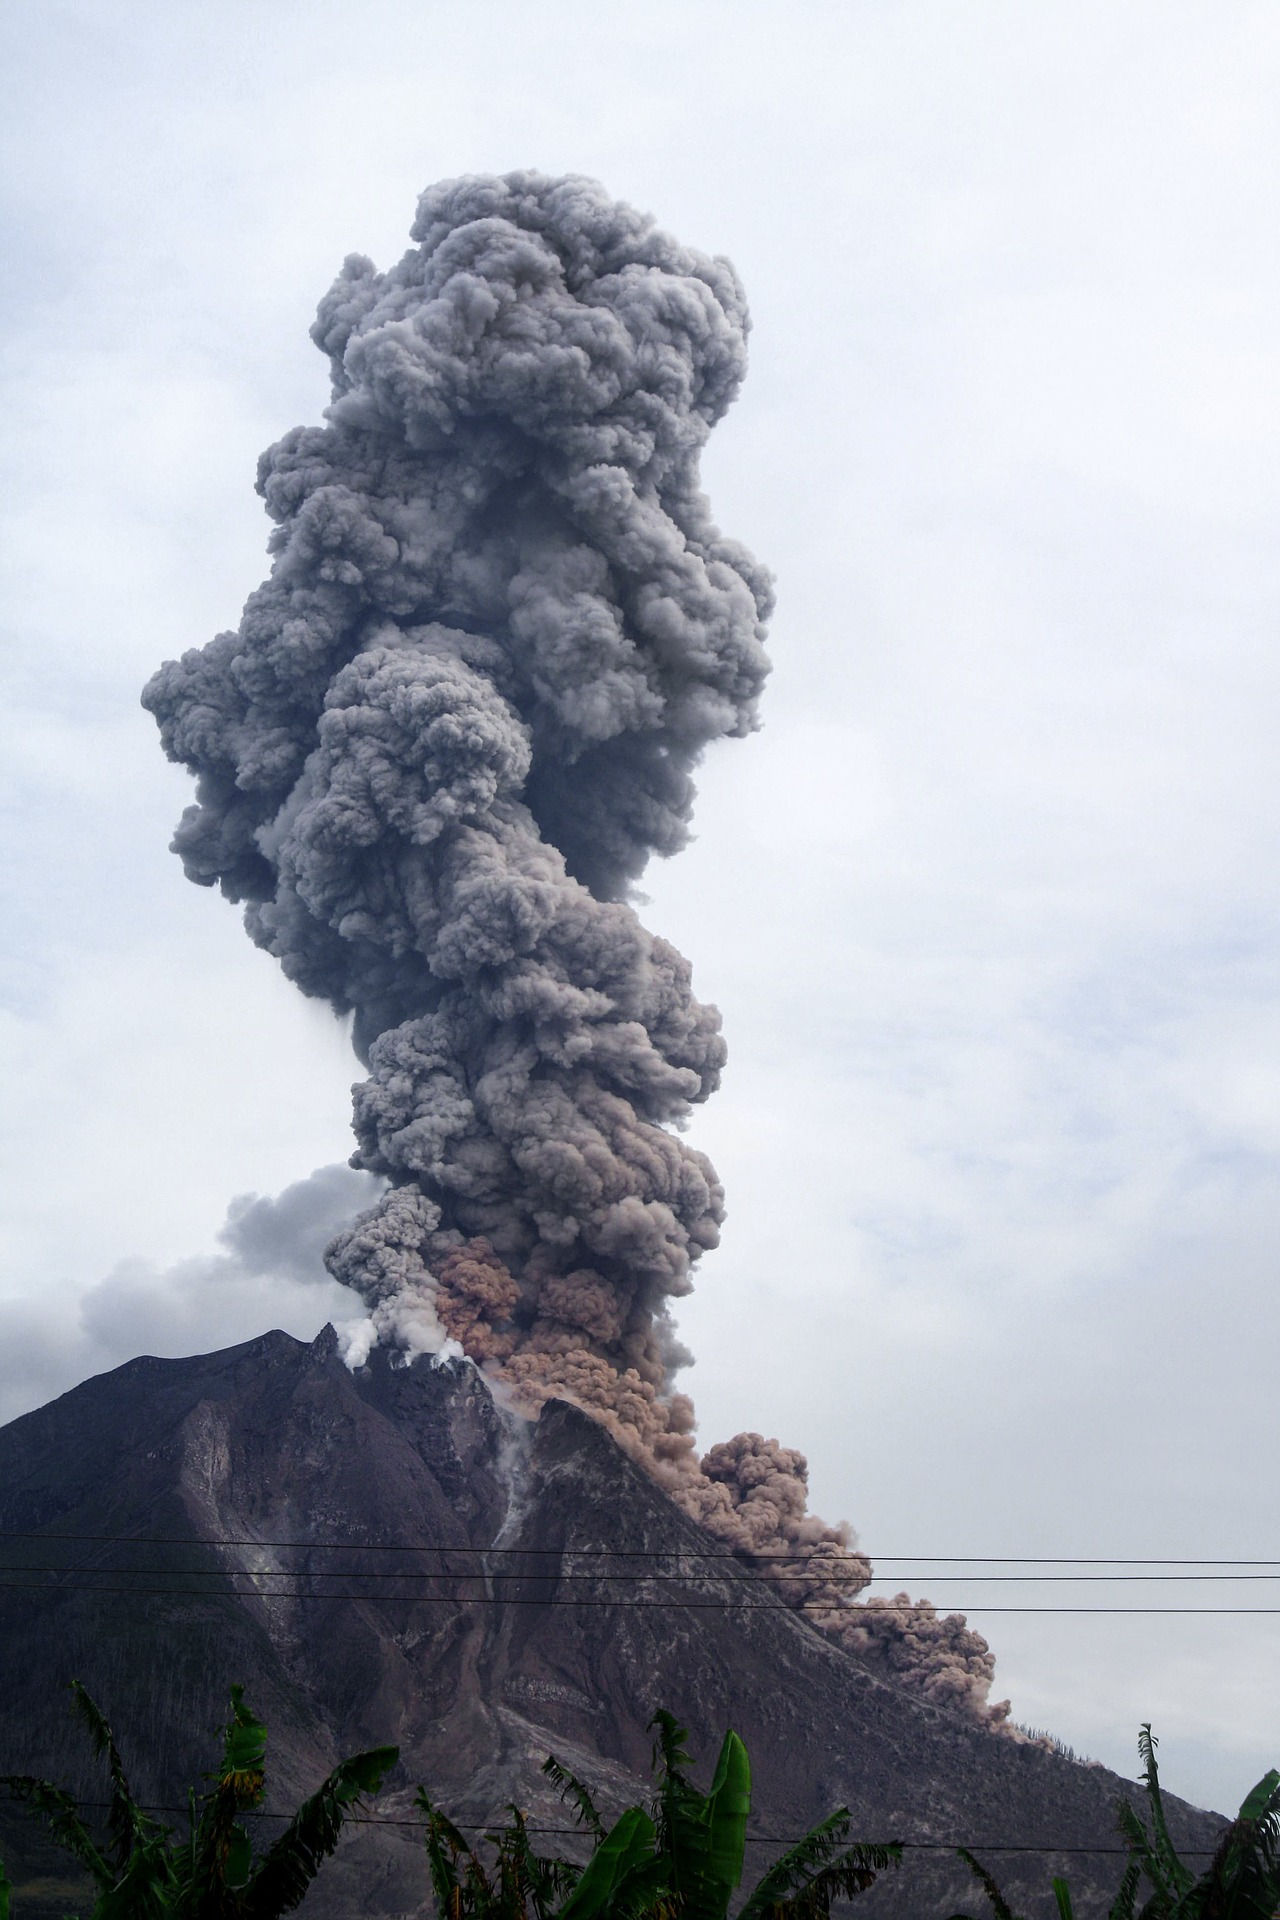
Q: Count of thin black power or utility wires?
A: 4